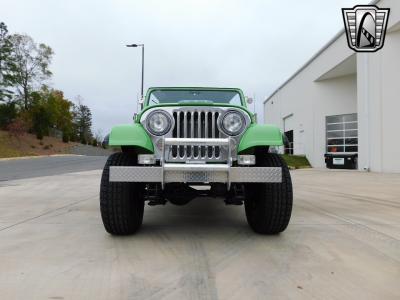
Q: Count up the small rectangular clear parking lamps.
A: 2